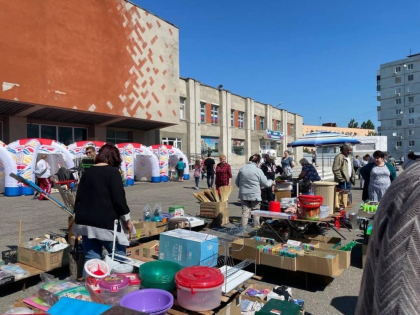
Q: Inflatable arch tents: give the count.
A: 5